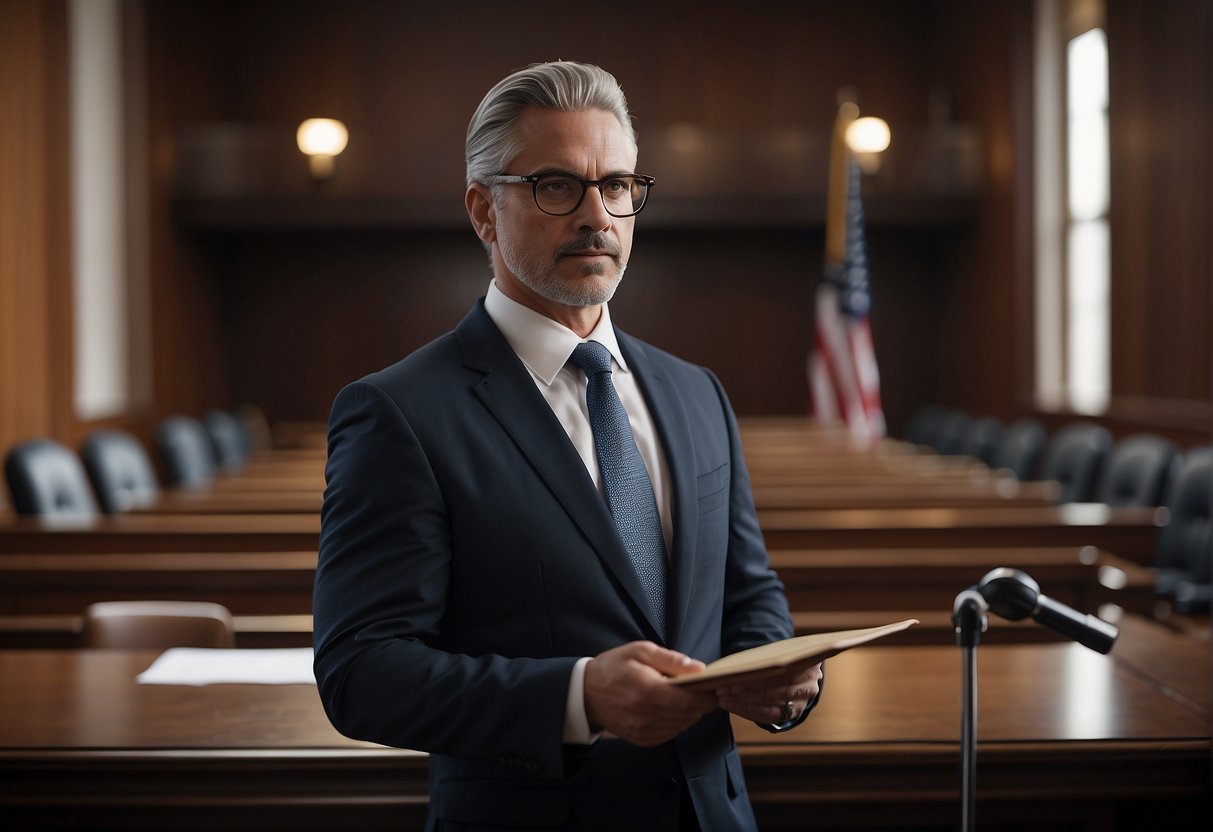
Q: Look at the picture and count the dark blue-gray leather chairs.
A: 11